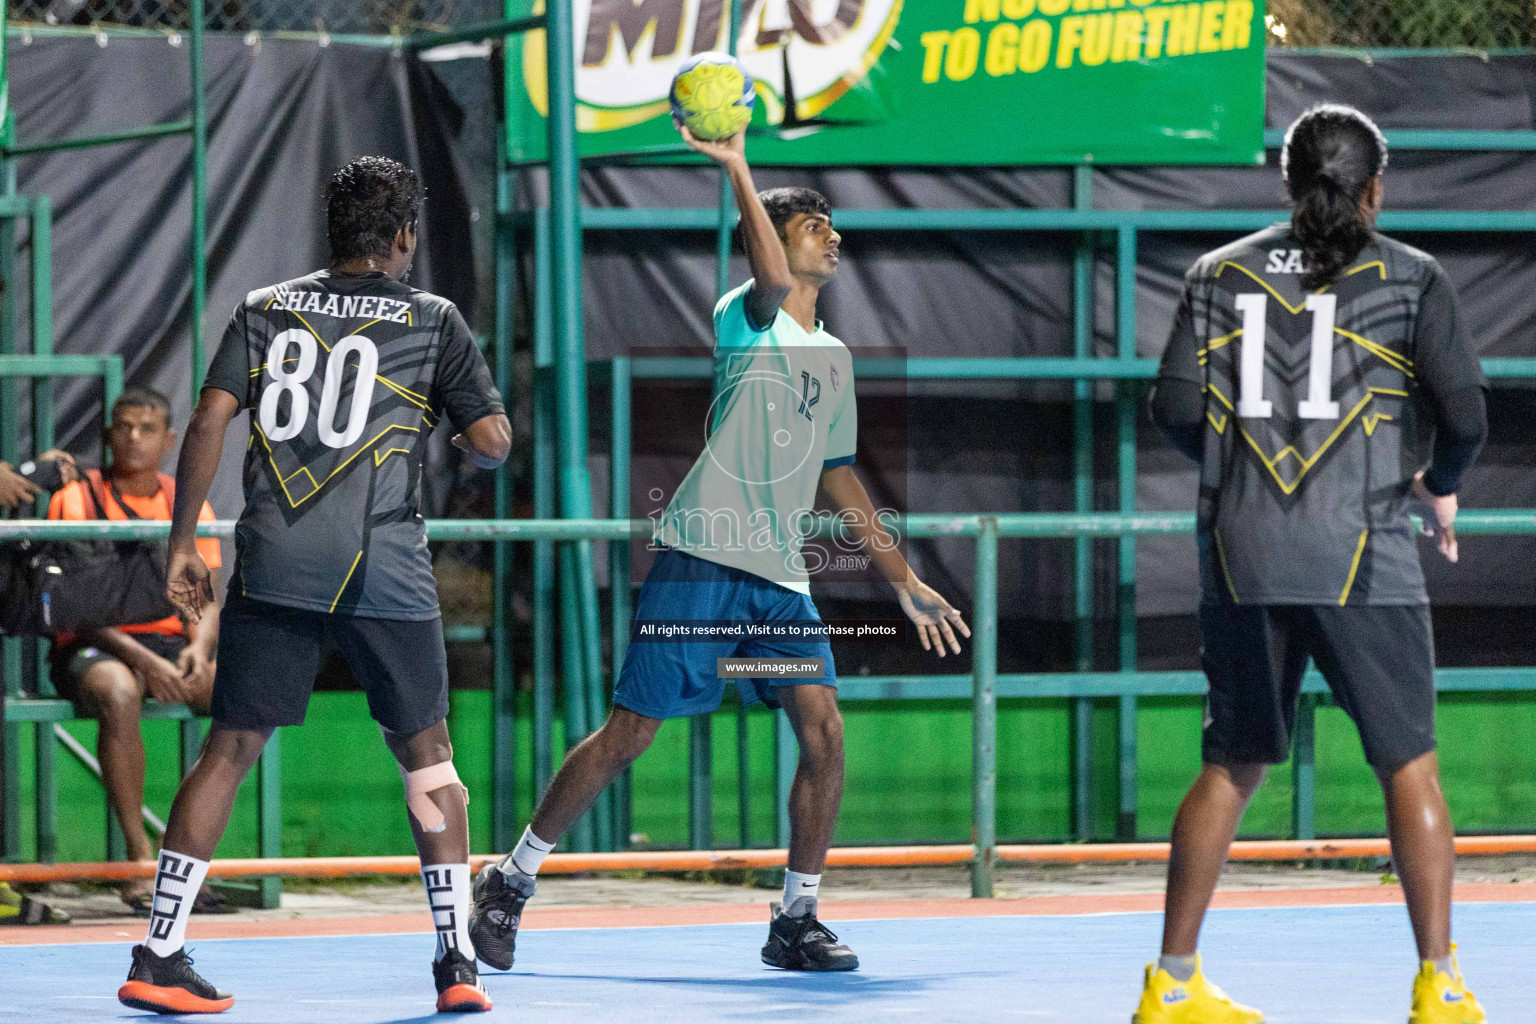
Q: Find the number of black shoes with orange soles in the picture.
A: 2